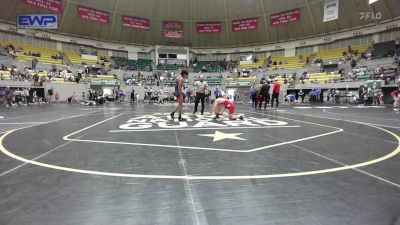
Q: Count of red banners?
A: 7